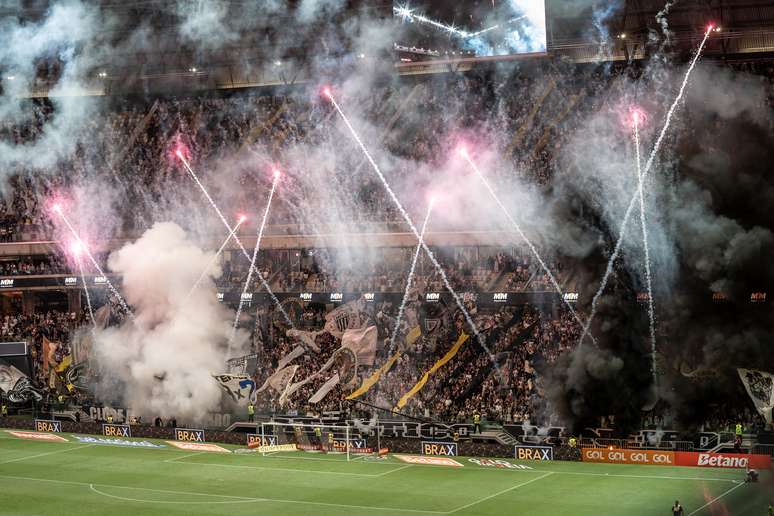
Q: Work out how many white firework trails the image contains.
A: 10